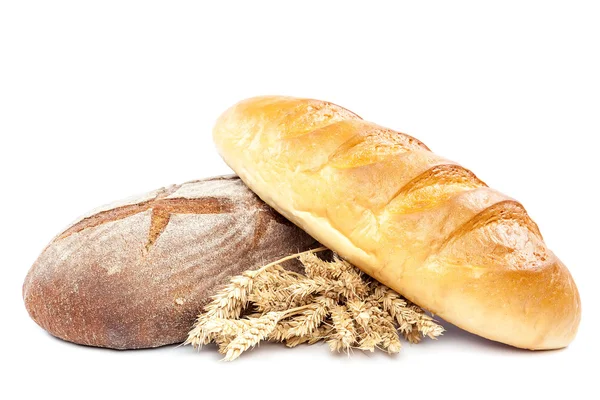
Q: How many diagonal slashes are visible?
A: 4